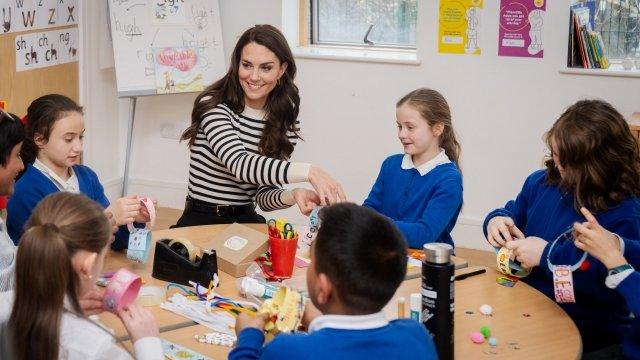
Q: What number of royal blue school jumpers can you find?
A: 5